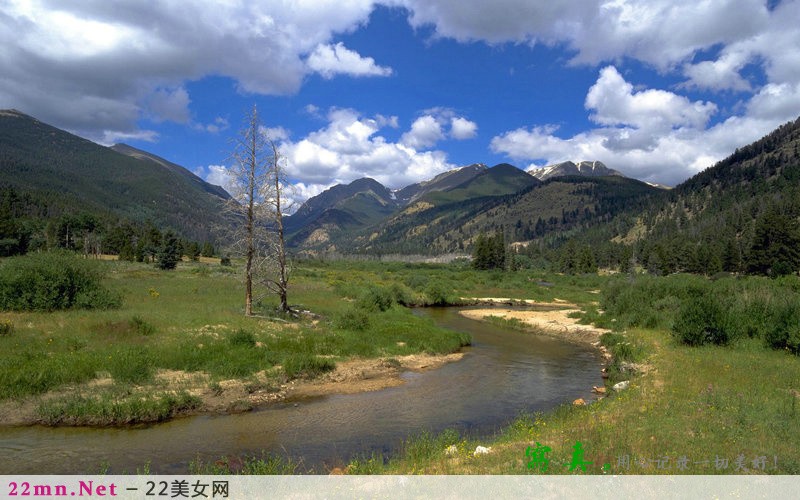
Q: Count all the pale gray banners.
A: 1